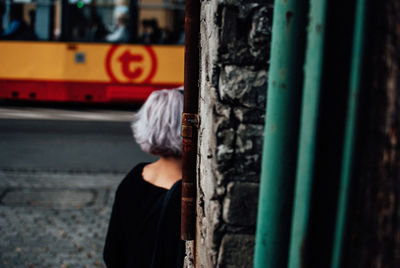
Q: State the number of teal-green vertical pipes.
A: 3